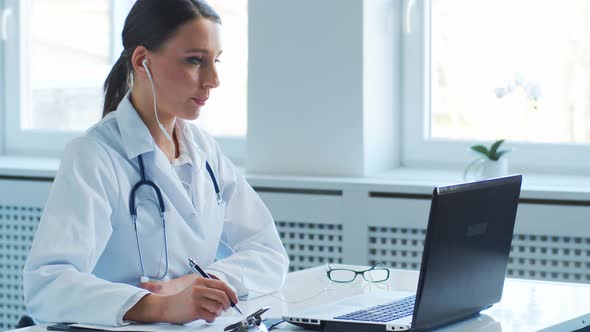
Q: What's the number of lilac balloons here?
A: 0